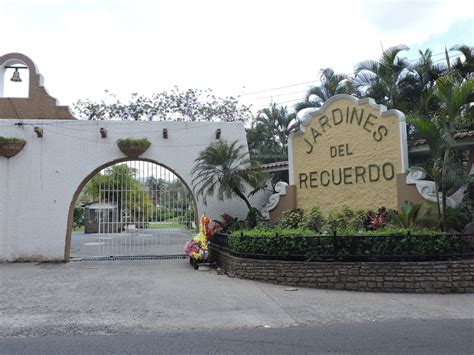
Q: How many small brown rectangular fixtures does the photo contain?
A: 4